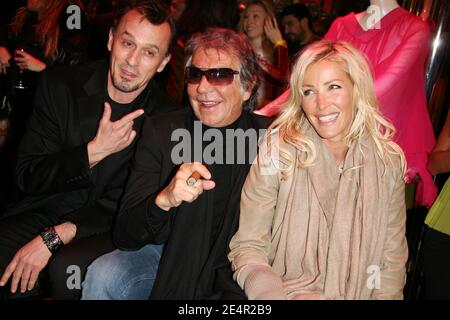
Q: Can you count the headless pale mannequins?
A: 1